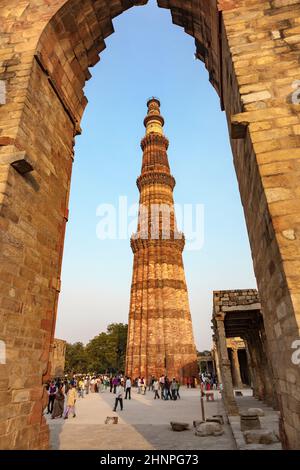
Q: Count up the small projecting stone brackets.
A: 2